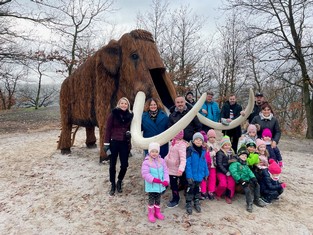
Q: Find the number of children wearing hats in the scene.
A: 12